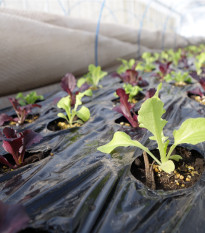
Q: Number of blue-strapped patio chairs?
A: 0